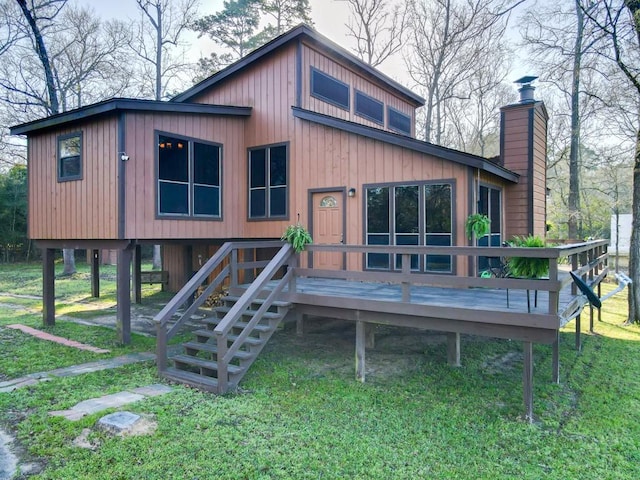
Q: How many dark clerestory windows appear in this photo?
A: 3